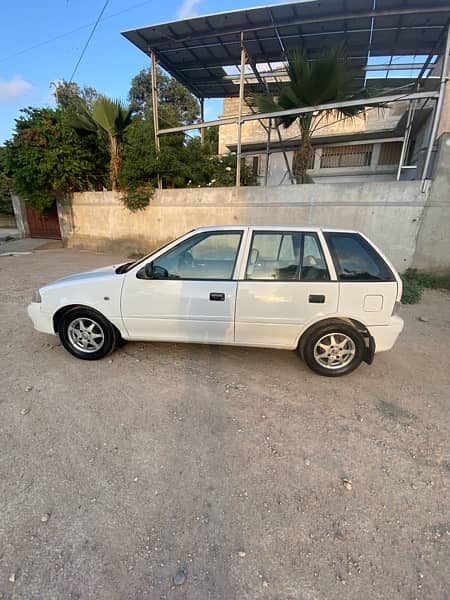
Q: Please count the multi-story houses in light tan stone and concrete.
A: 1